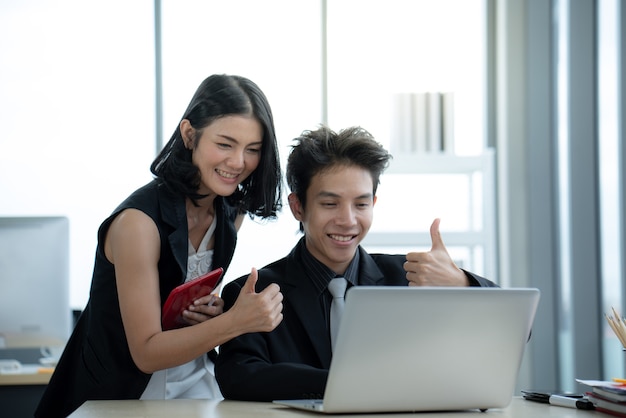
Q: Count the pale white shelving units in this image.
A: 1